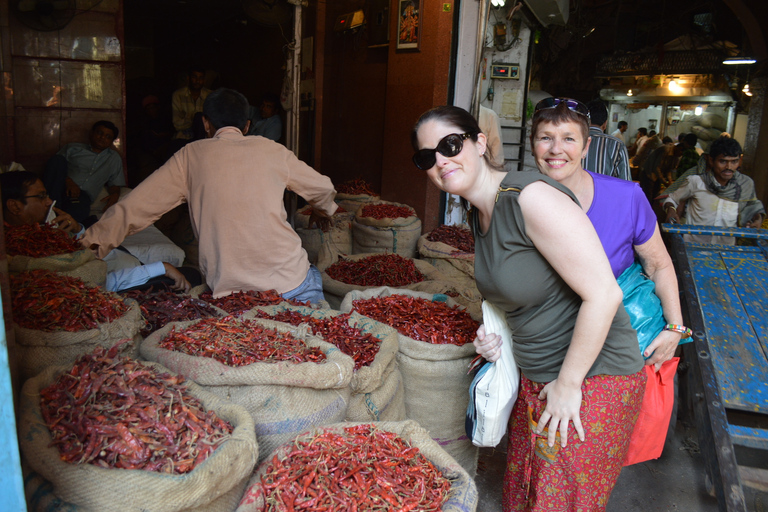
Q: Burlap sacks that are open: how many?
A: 14